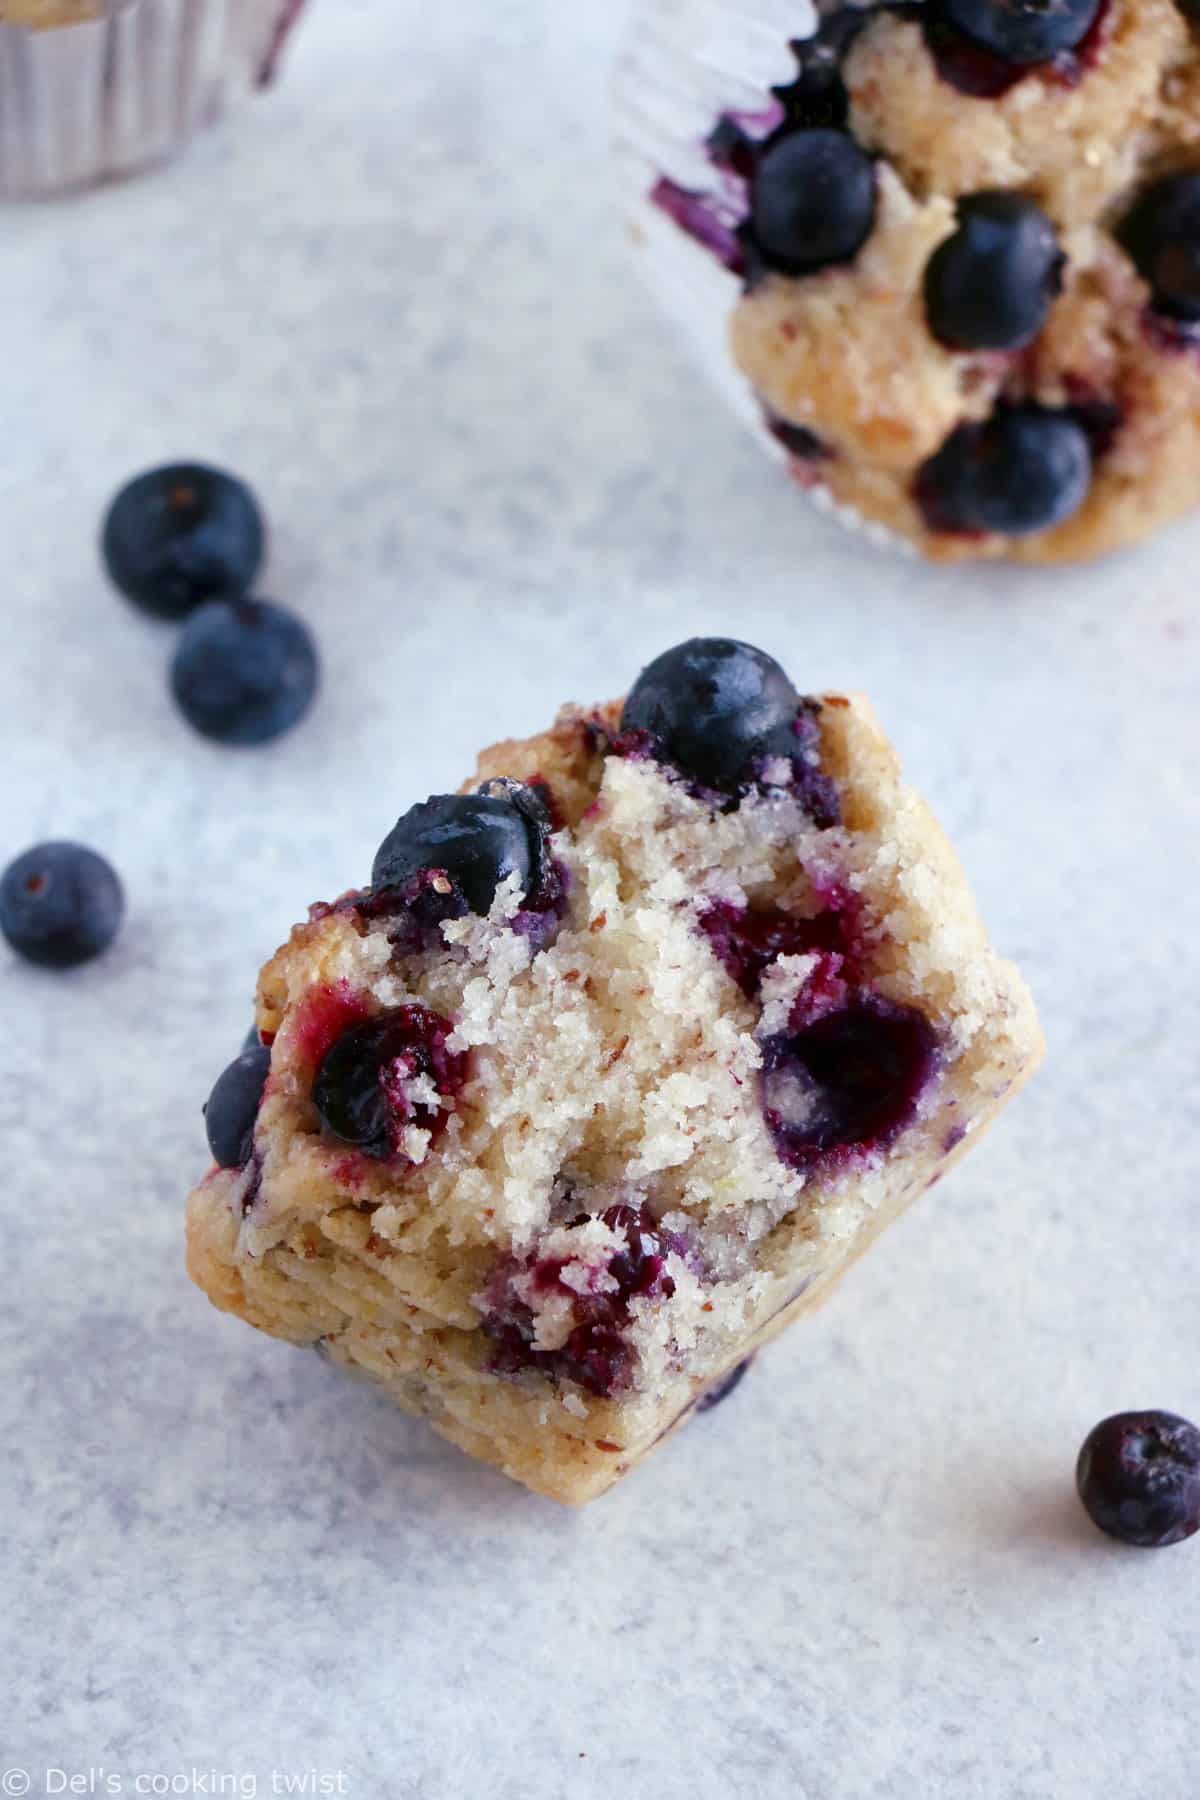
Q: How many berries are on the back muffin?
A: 5